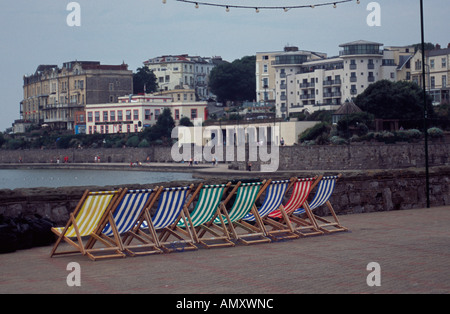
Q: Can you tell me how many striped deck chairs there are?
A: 8